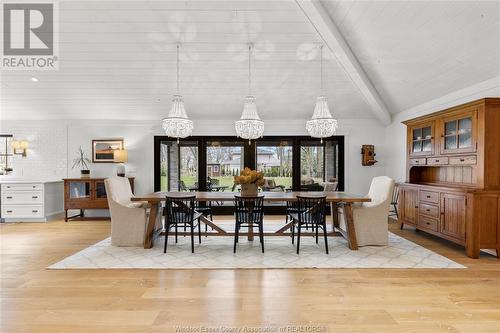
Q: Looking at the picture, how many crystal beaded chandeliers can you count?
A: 3